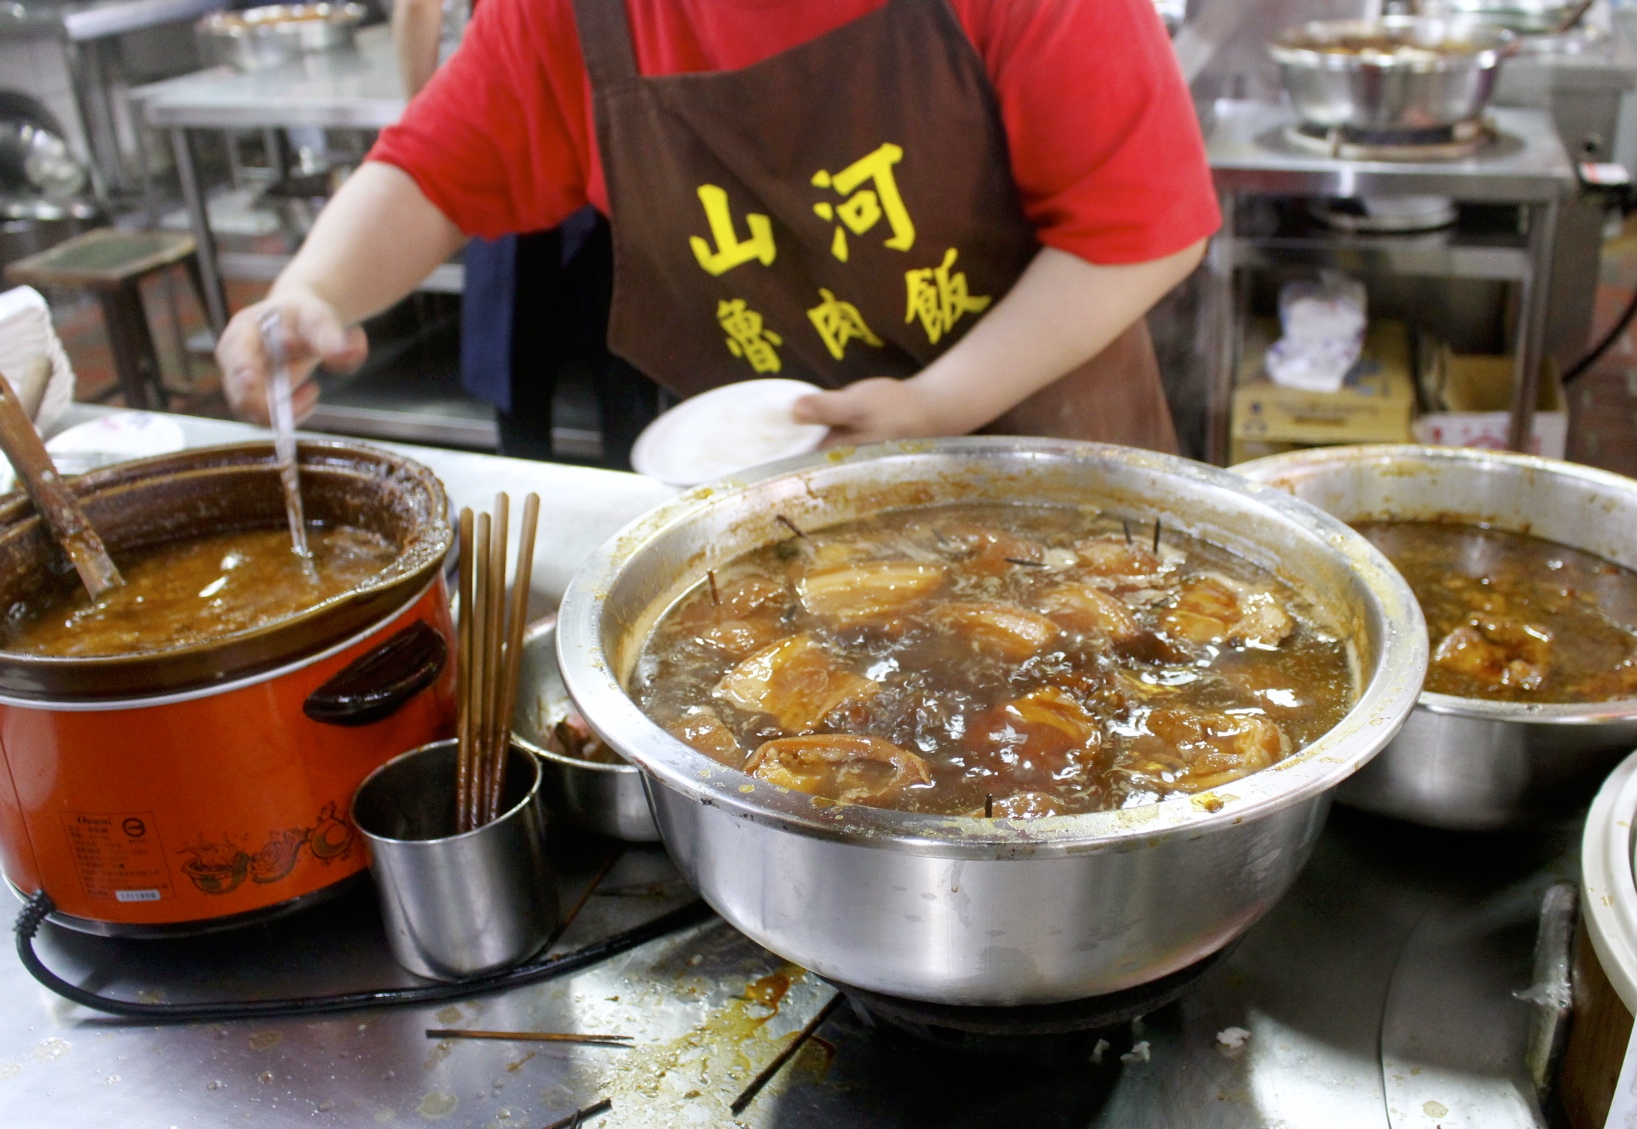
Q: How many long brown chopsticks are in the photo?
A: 4